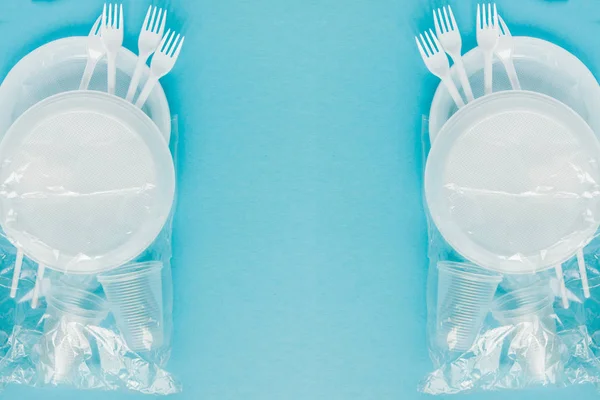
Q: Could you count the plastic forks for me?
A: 8